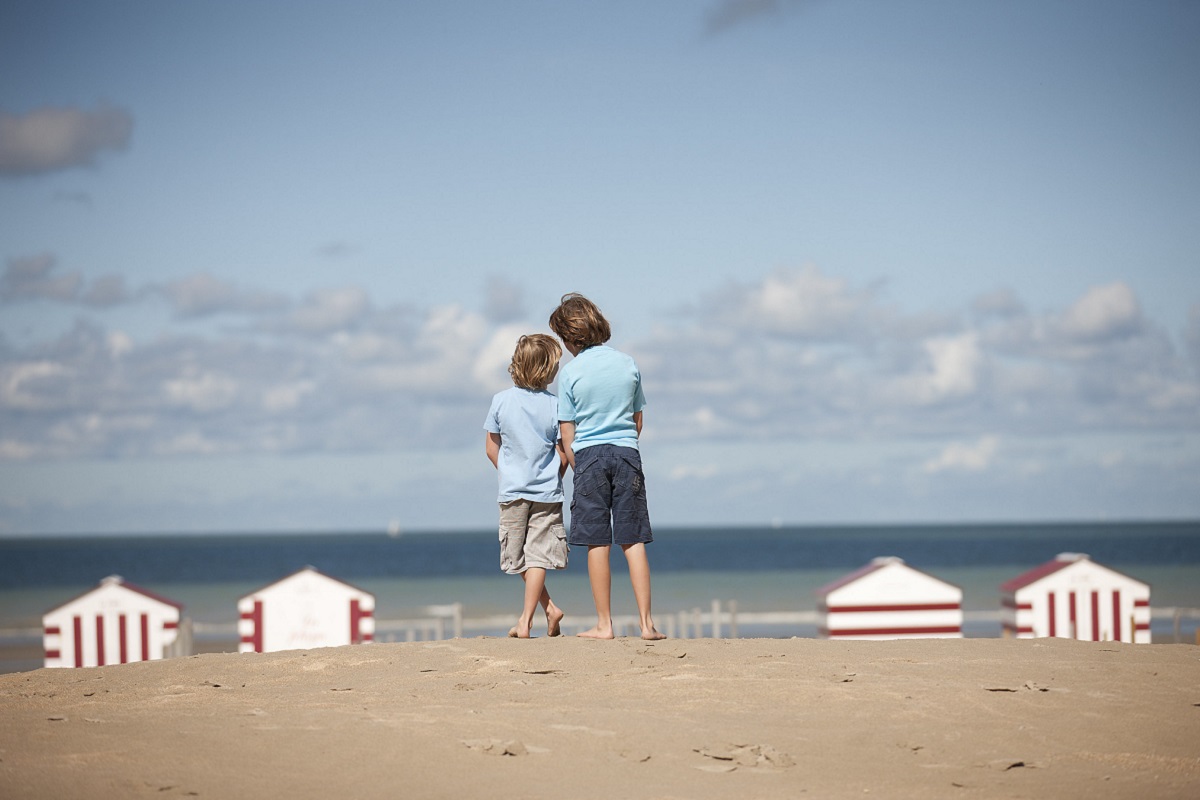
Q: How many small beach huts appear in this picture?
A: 4